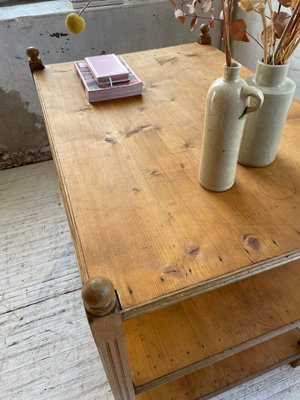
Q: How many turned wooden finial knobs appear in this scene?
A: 3